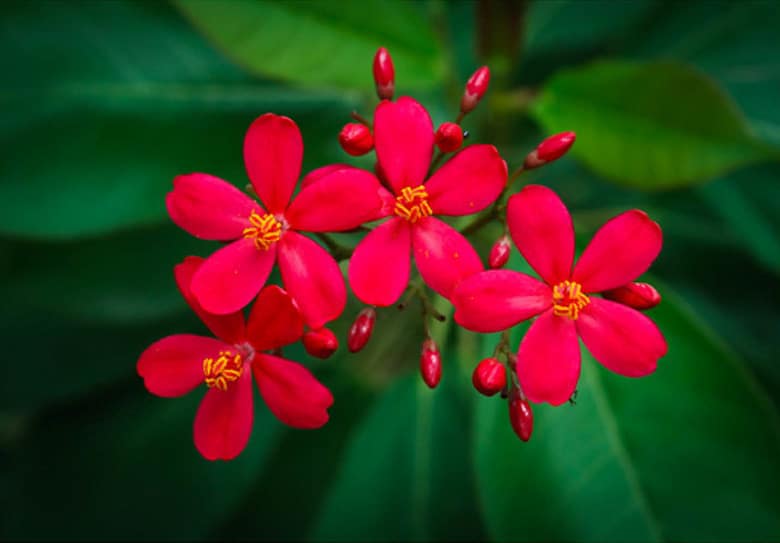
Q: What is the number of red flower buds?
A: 12